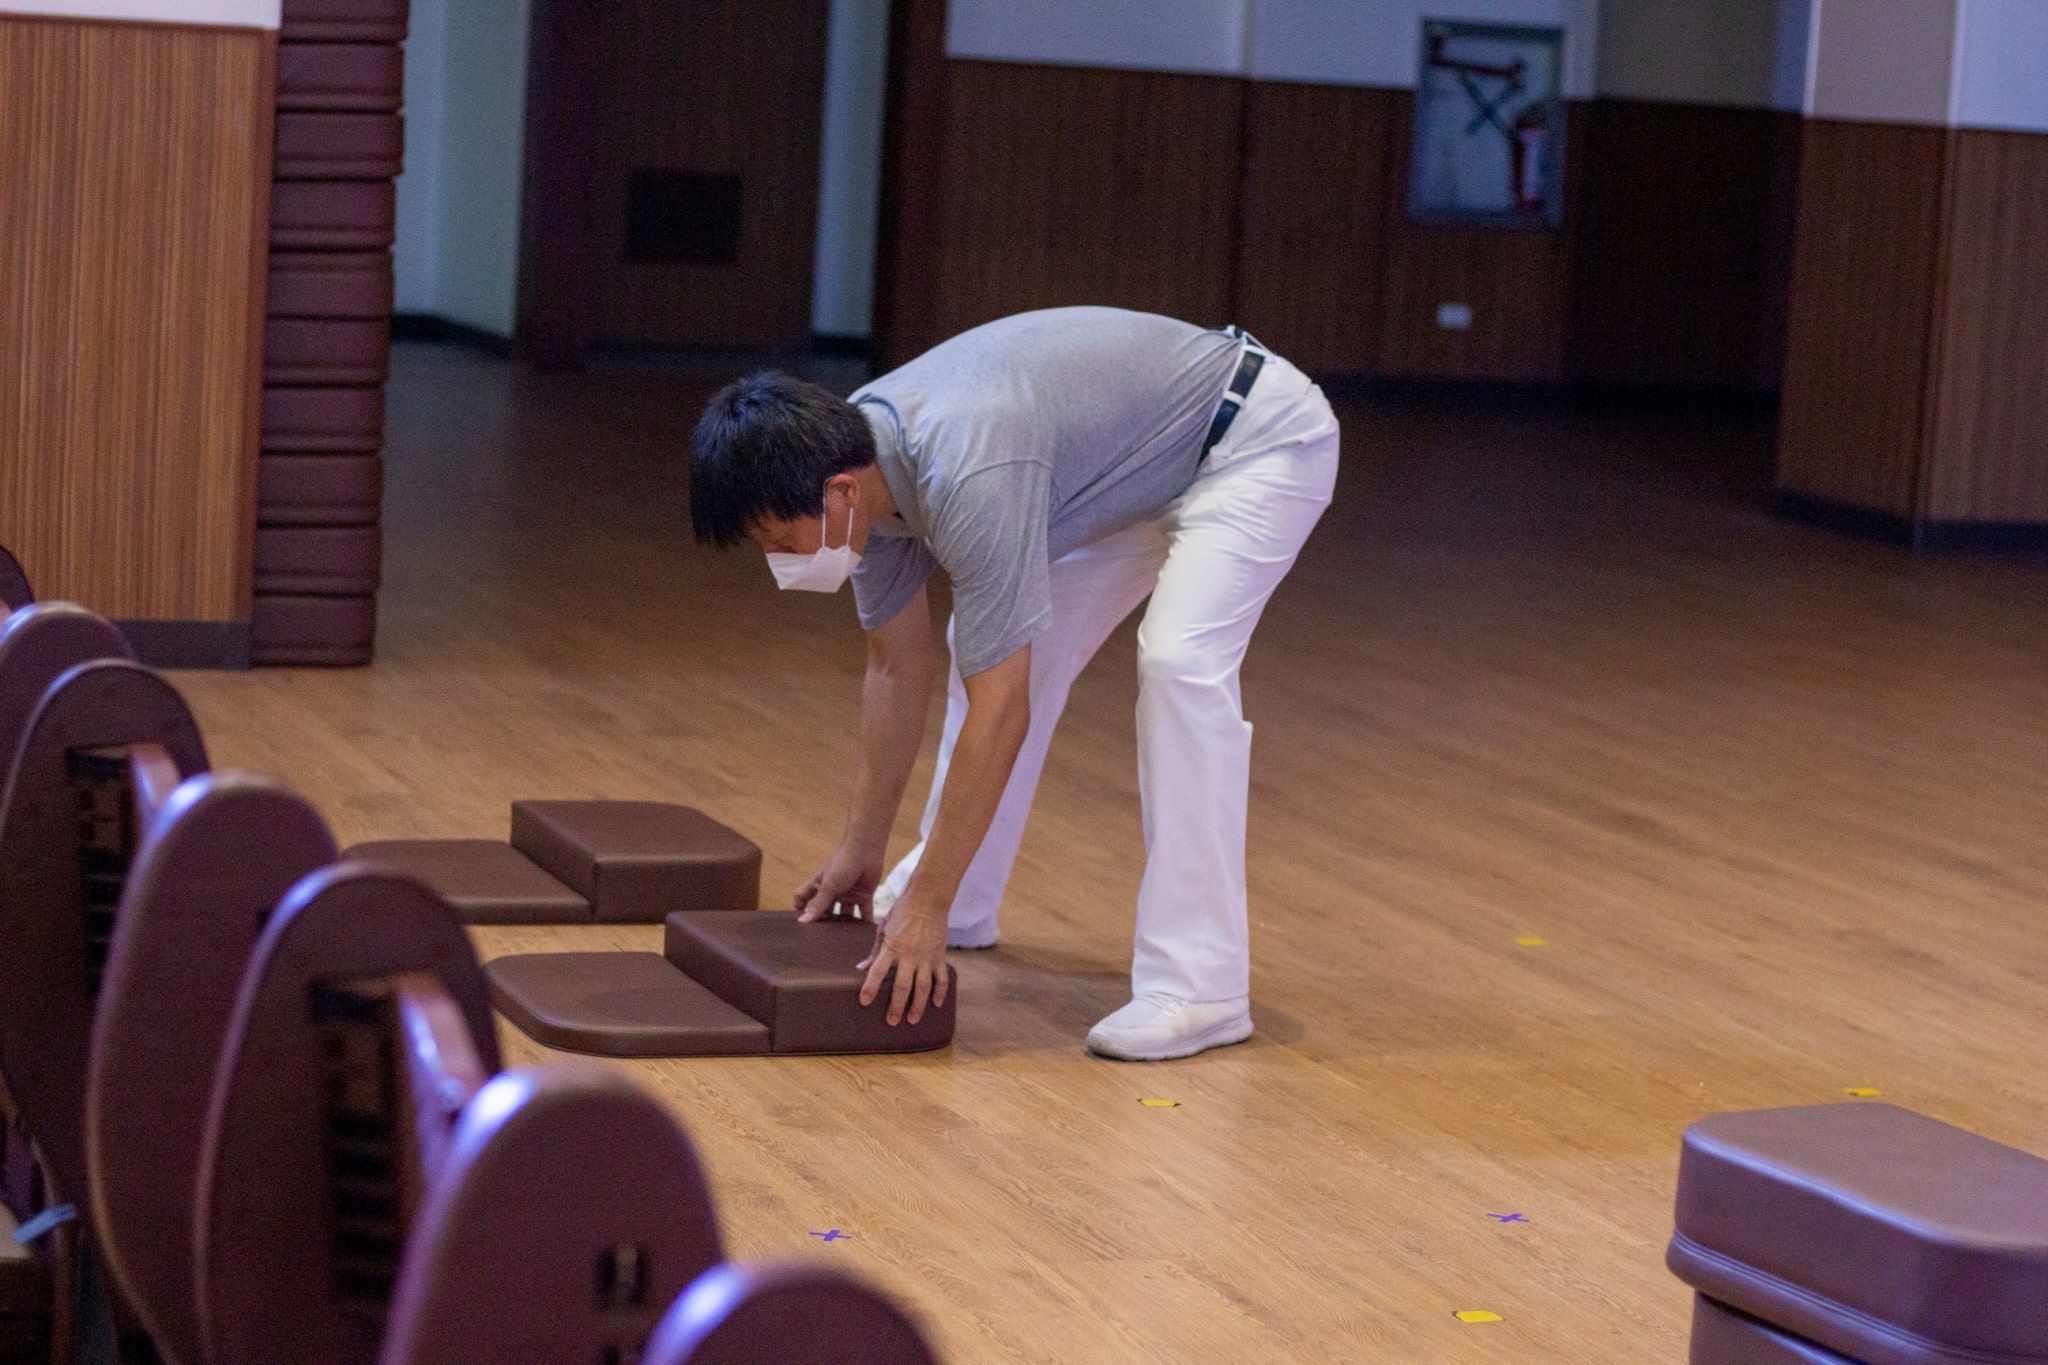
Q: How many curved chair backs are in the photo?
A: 7